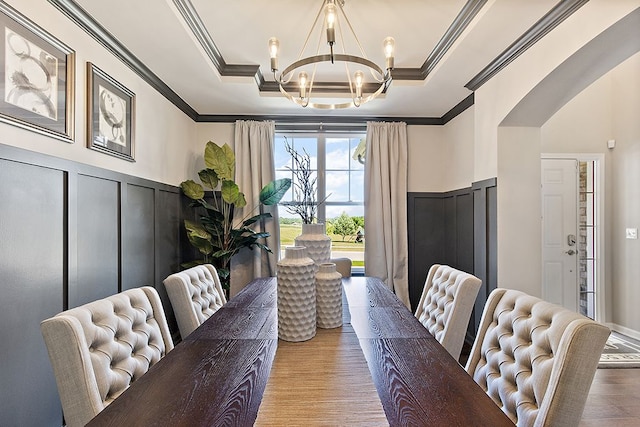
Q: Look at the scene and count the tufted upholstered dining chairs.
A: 4